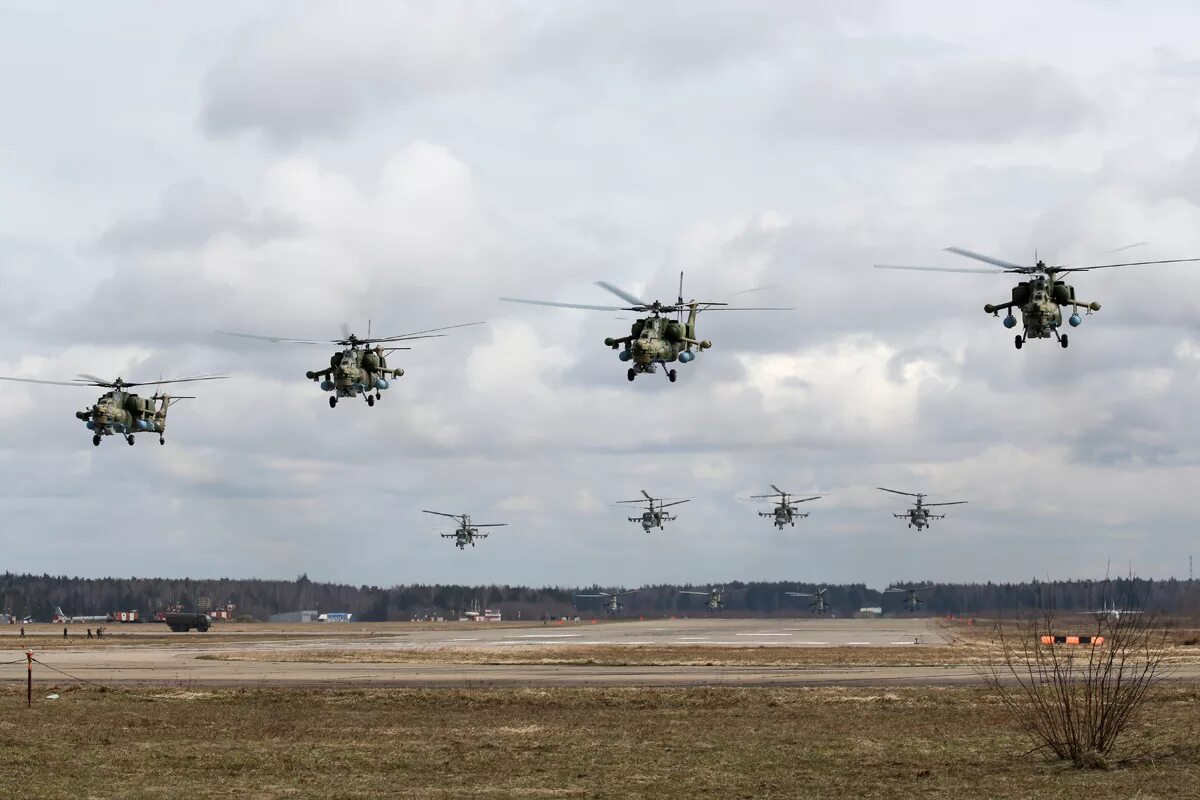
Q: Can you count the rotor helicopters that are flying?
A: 12